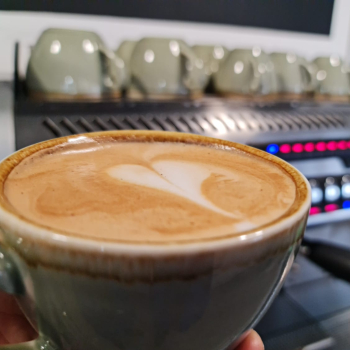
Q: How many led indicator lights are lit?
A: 11